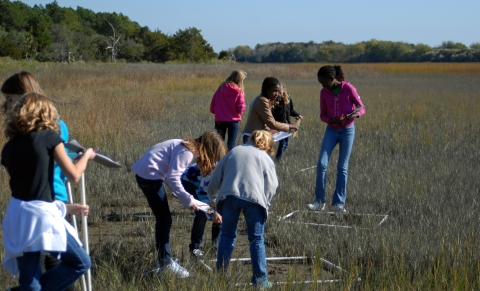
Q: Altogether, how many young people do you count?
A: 9